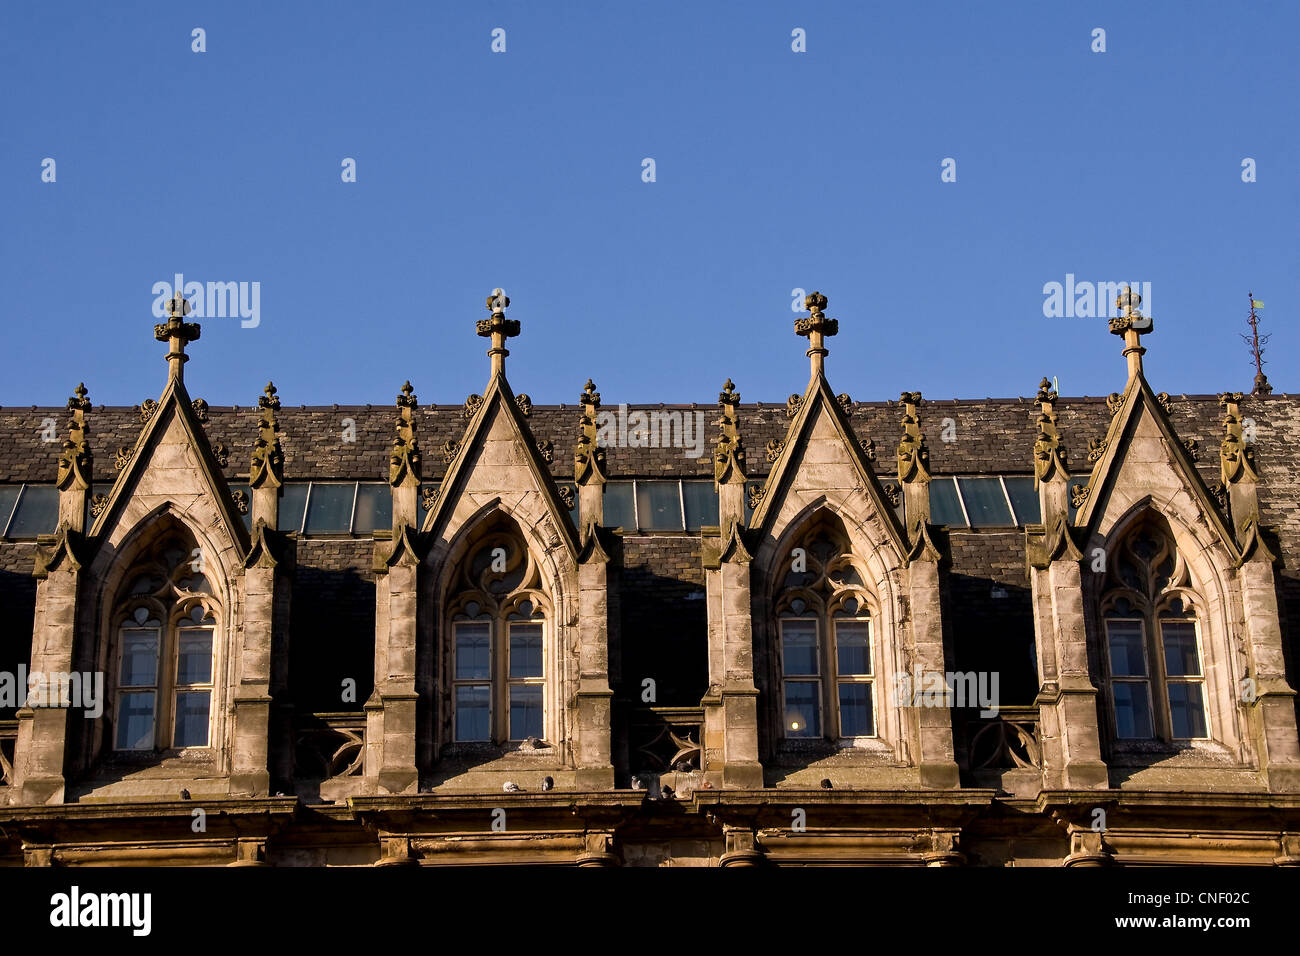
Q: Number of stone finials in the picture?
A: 12